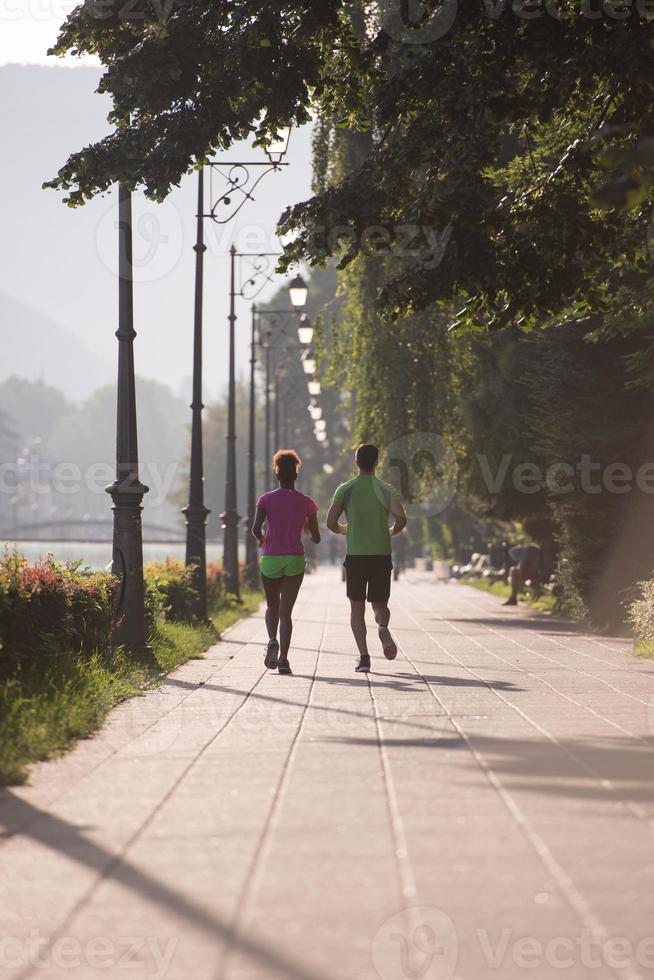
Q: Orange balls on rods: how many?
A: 0